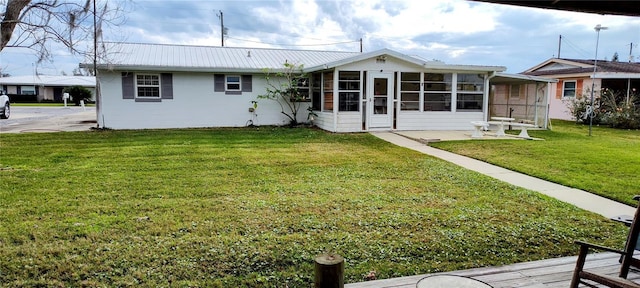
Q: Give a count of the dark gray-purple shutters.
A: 4